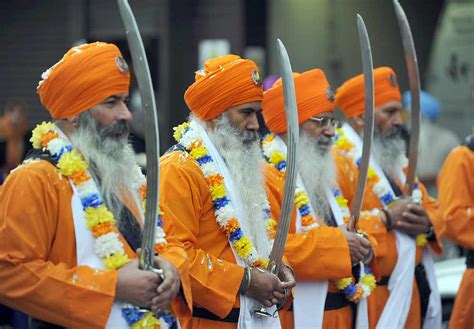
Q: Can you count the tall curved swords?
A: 4